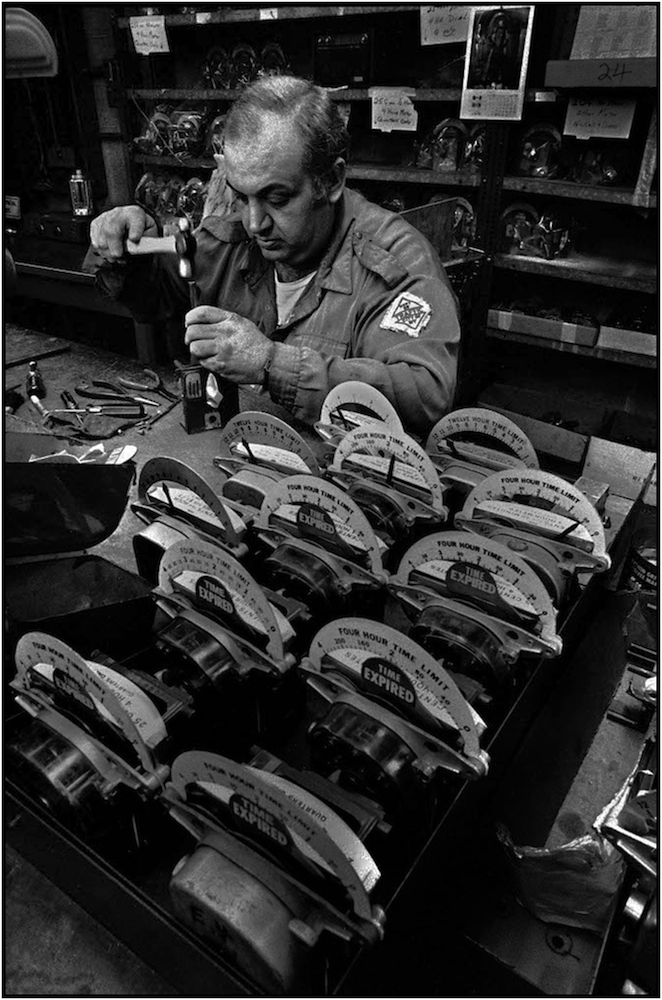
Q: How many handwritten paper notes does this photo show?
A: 4